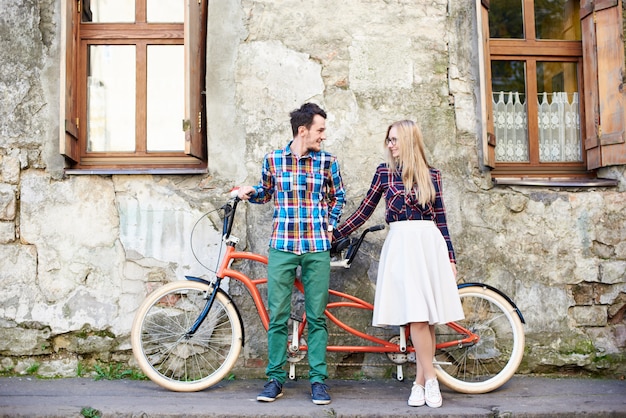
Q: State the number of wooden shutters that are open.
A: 4